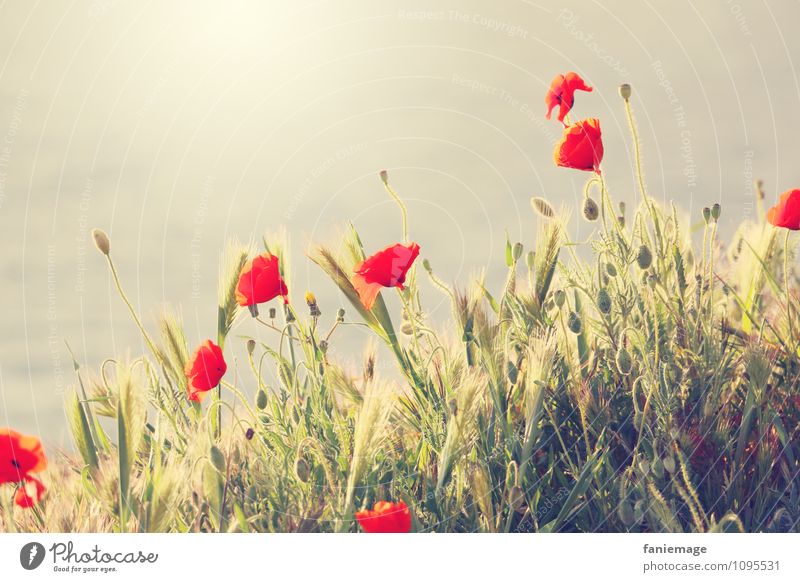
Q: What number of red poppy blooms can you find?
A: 9